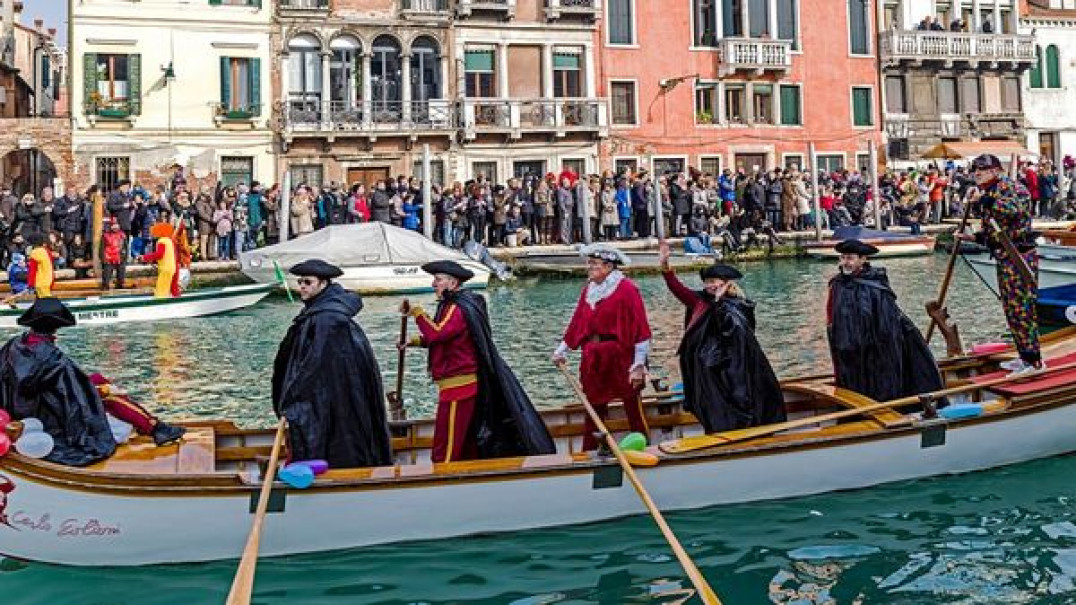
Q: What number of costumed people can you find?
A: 9